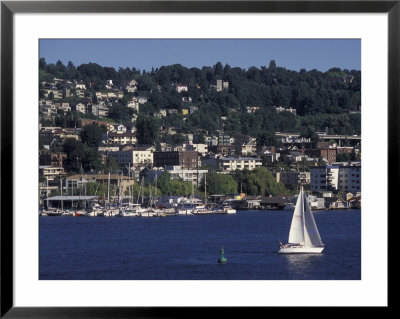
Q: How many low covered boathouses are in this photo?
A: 1